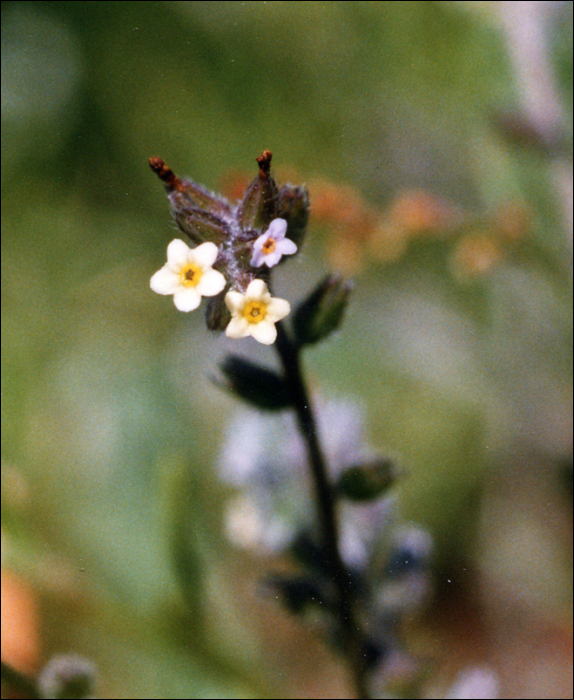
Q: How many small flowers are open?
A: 3